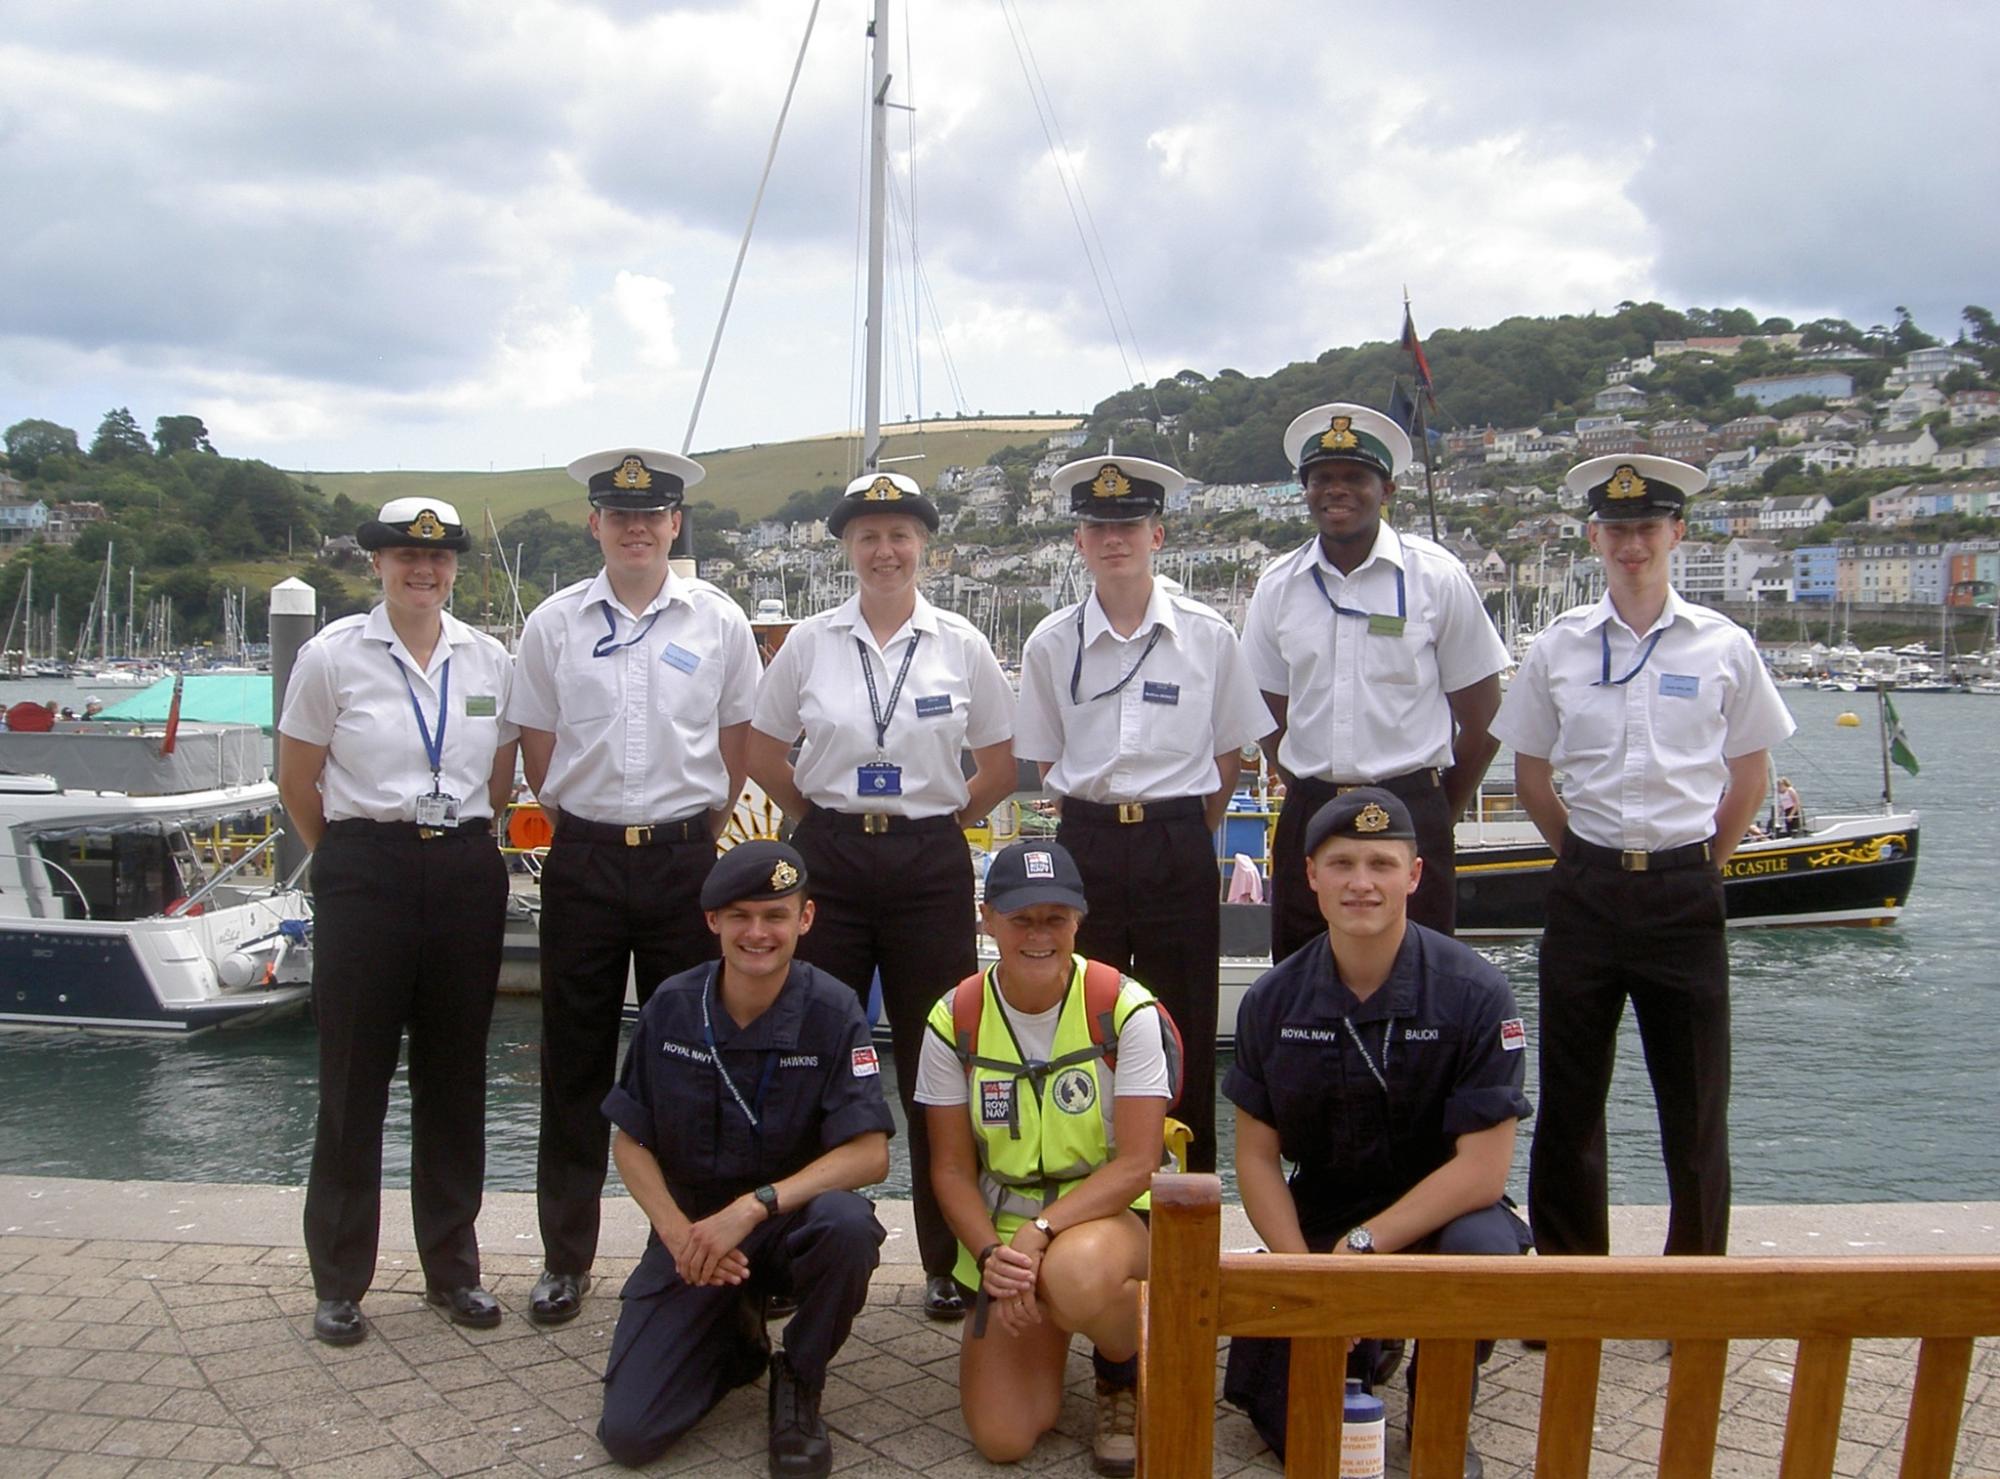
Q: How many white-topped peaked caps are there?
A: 4